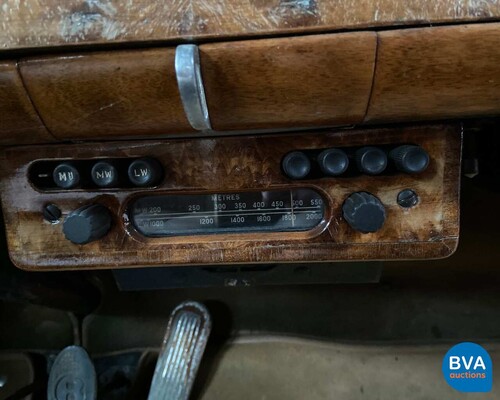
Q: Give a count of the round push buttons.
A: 7